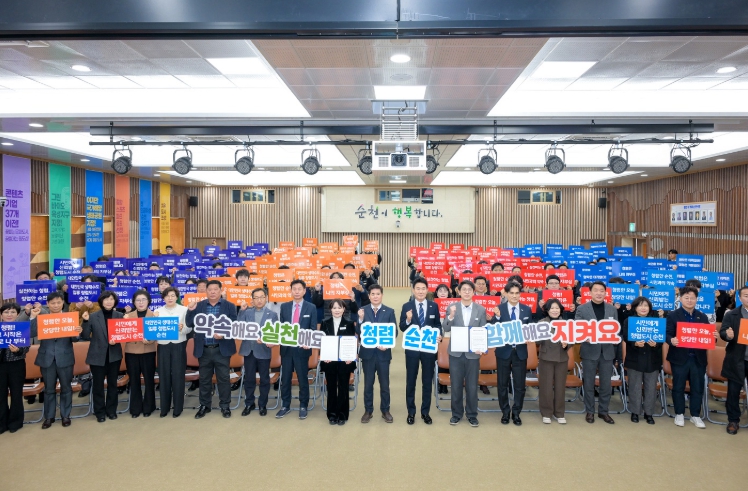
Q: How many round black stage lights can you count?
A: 10